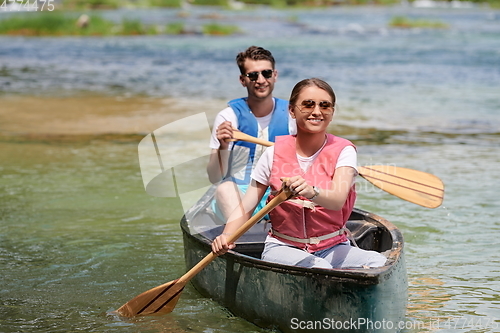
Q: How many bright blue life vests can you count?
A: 1